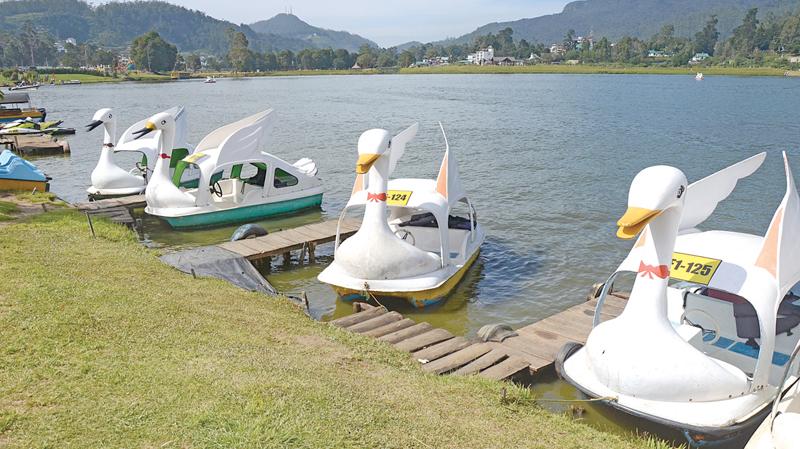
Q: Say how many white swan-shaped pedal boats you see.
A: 4